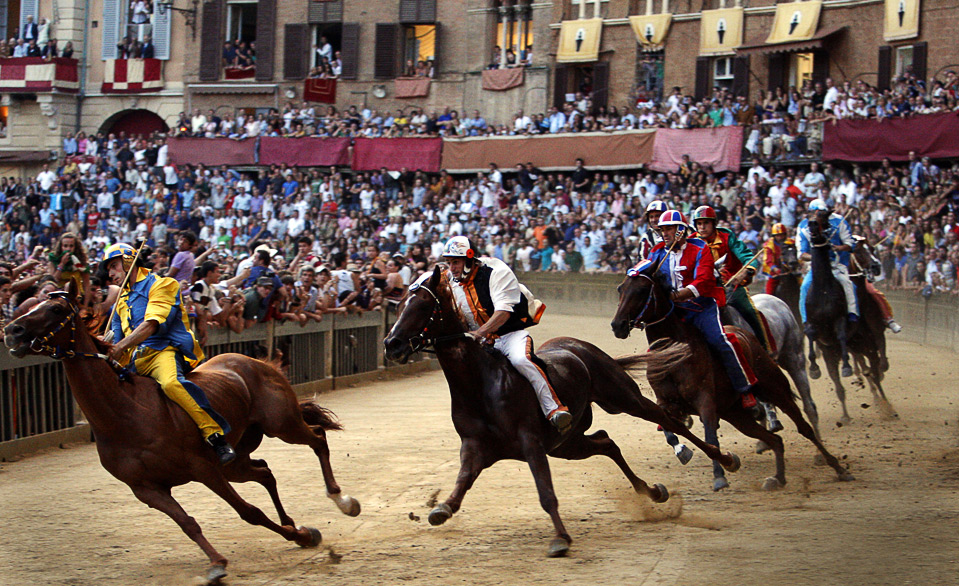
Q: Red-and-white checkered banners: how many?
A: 2